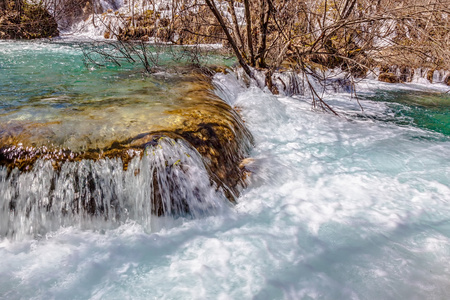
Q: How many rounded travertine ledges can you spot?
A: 1